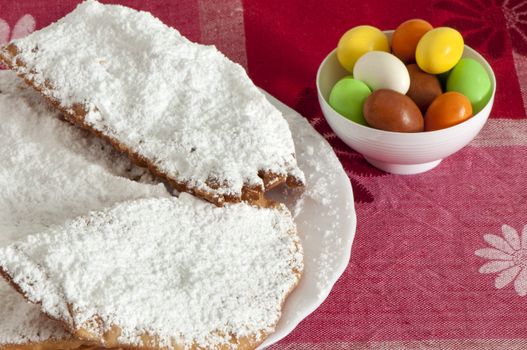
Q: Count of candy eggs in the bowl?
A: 9